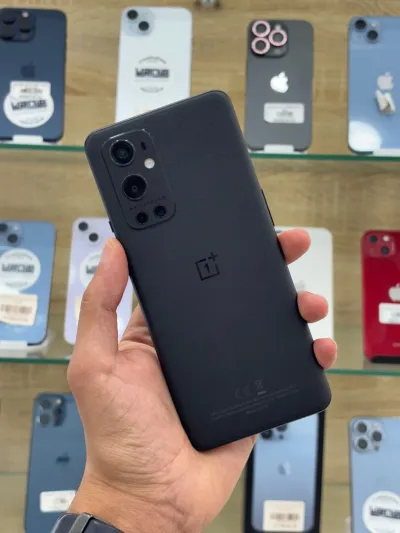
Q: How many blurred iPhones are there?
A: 11